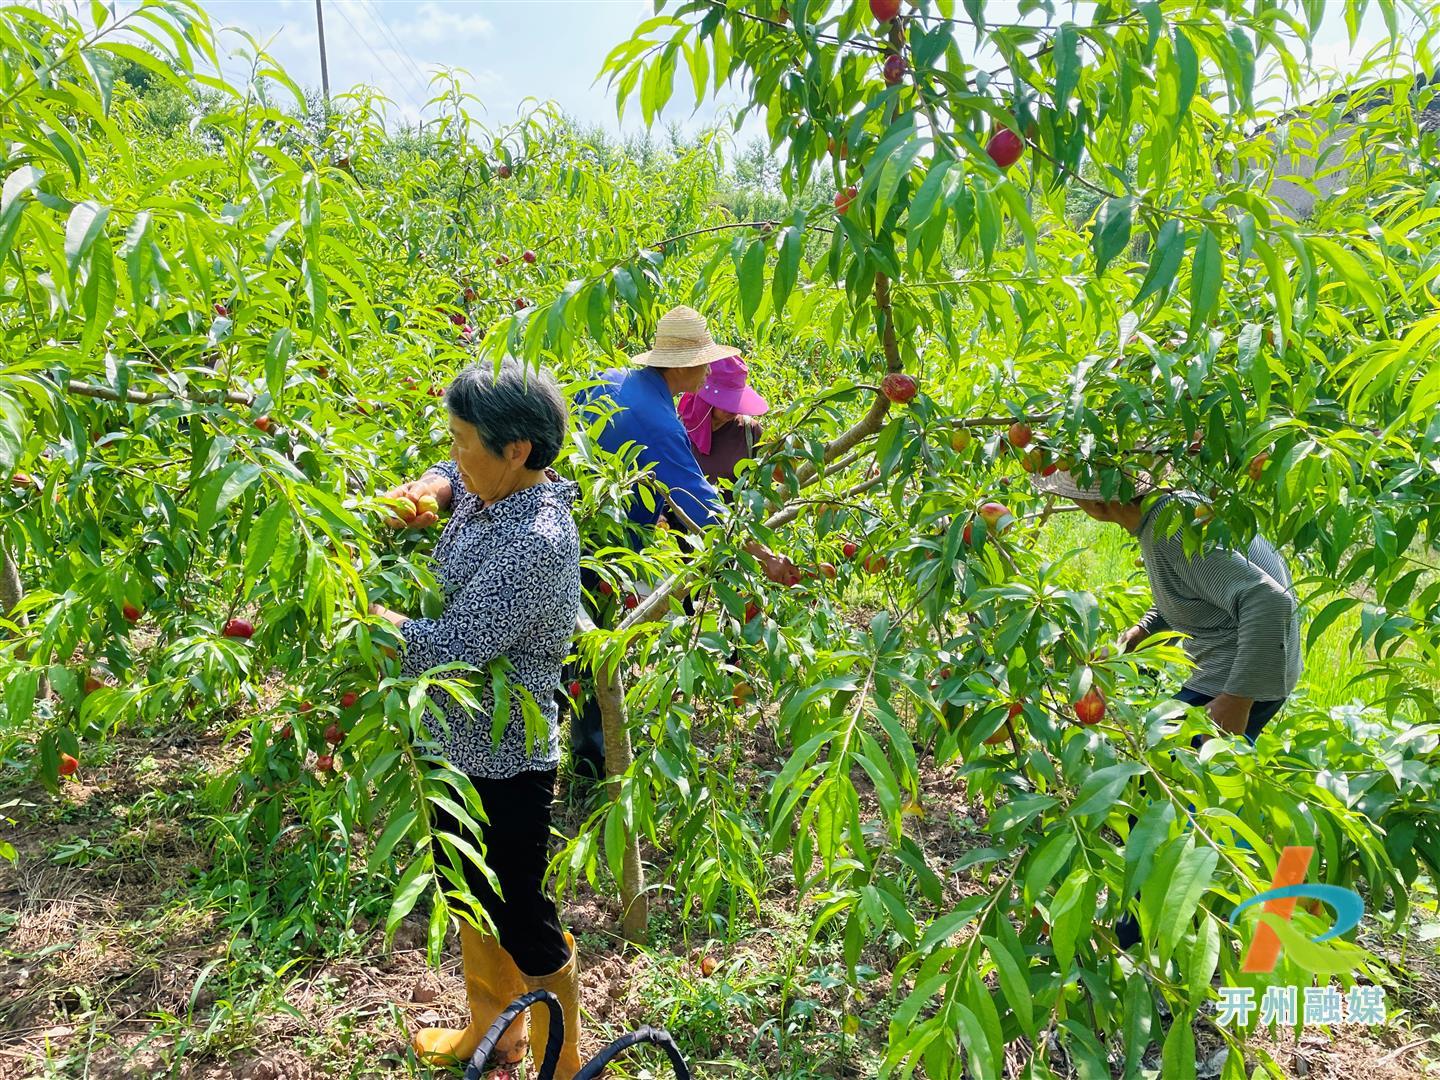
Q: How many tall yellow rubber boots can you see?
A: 2